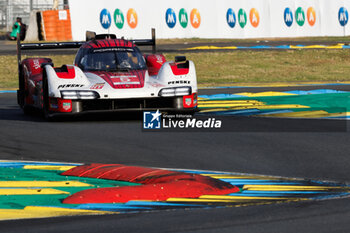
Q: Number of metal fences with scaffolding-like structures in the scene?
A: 1